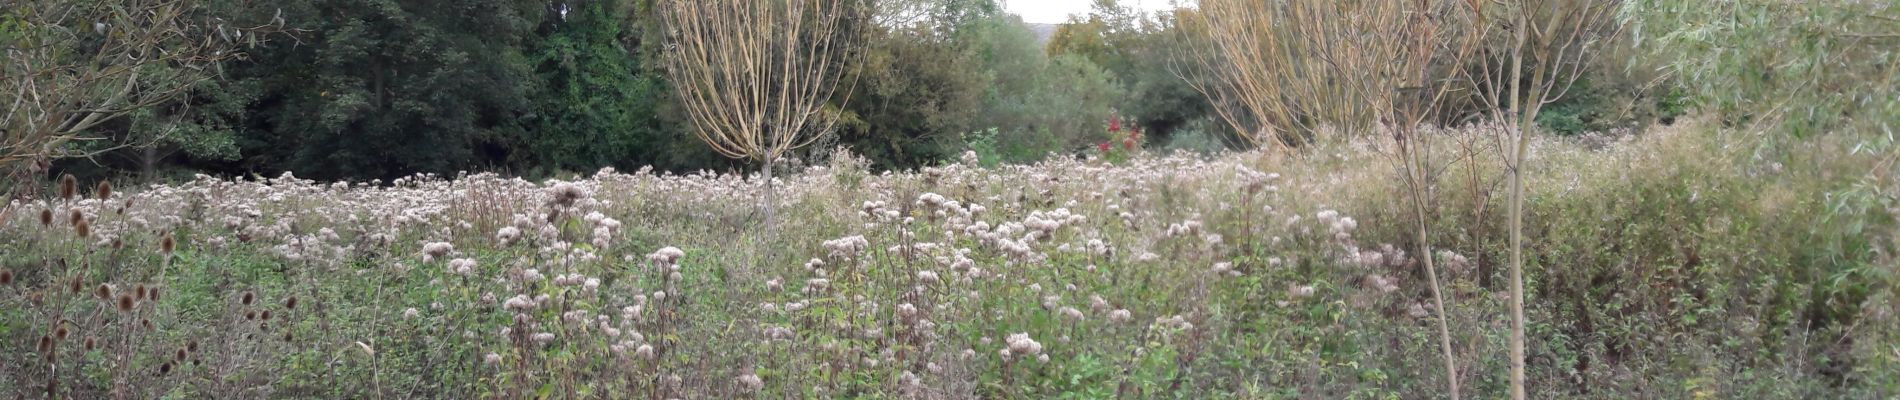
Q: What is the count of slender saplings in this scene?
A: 2